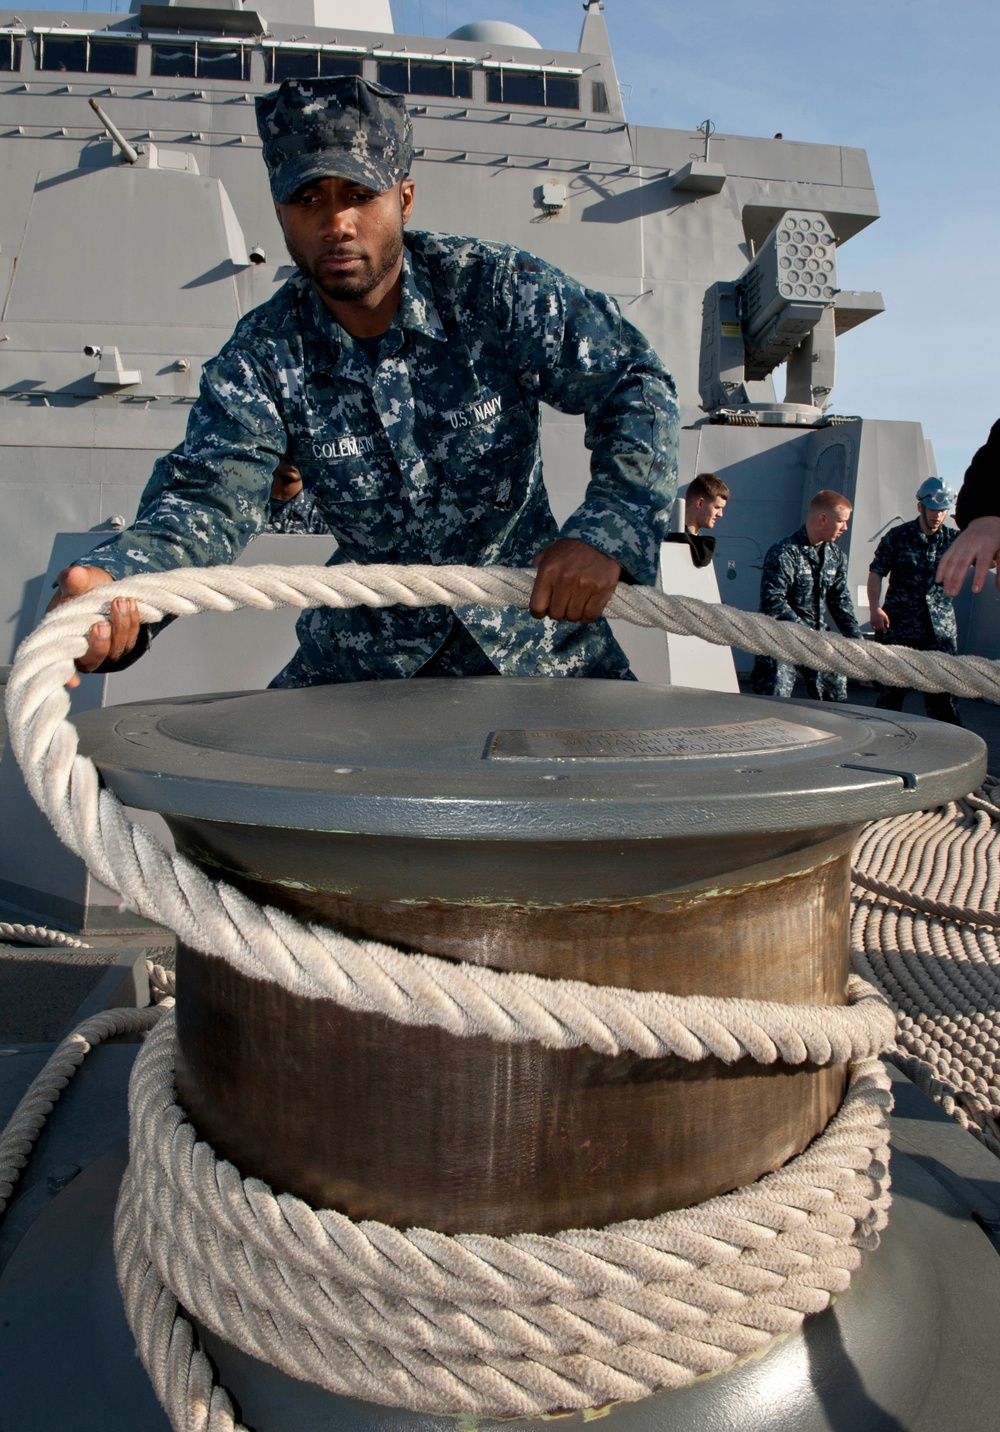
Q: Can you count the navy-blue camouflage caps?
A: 1